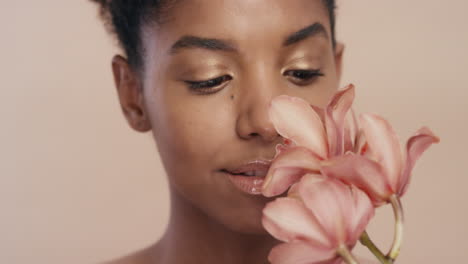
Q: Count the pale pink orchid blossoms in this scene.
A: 3